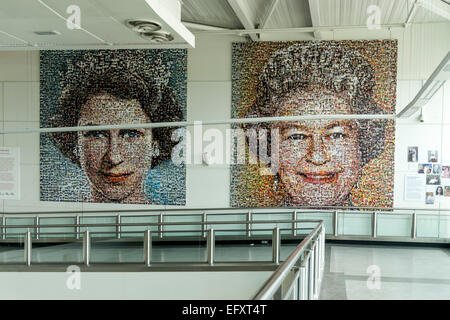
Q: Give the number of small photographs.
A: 9